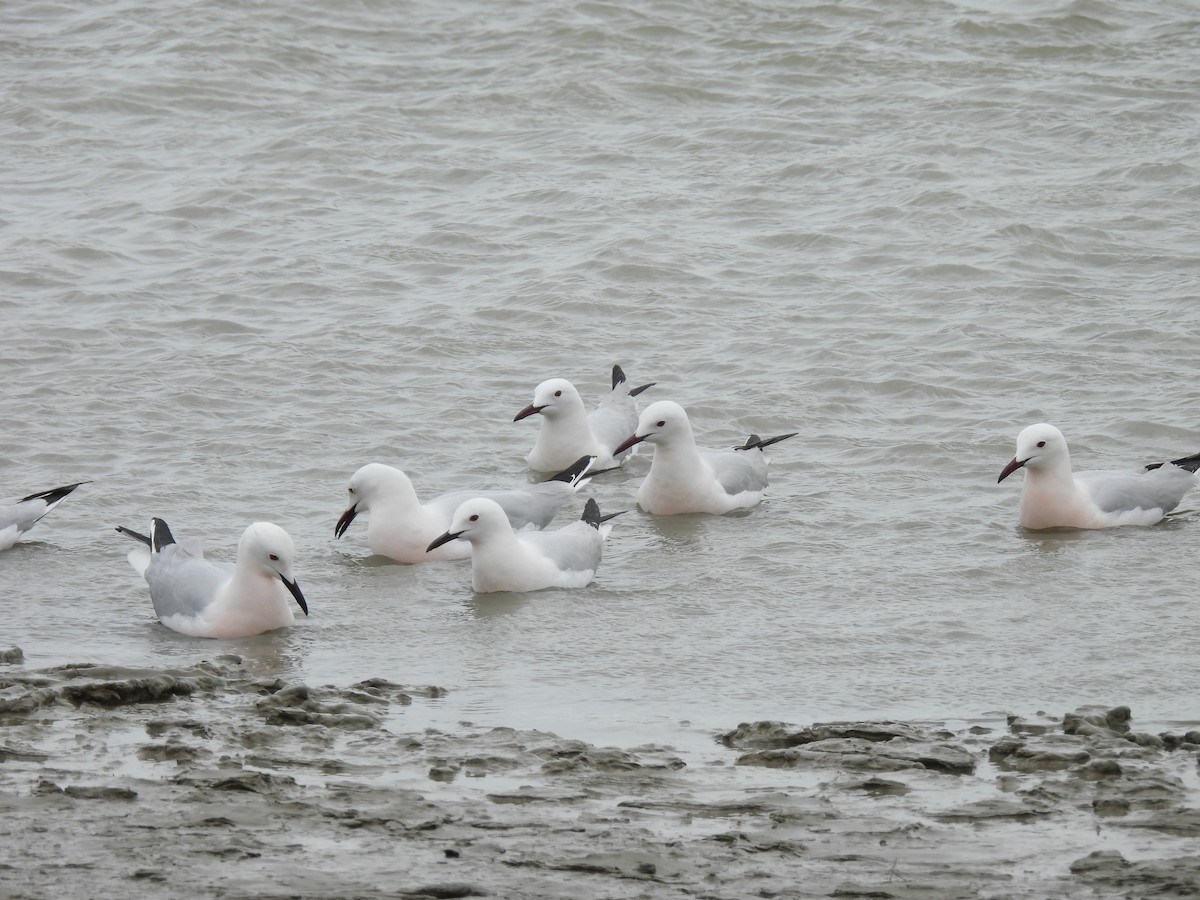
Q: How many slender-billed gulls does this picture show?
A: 7